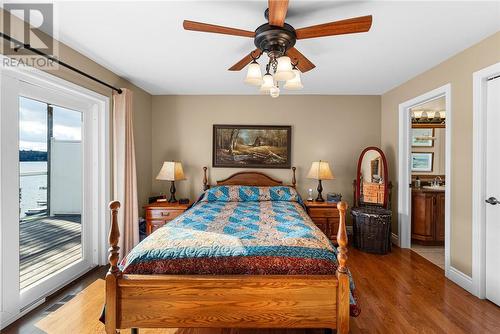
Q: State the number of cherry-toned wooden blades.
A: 5